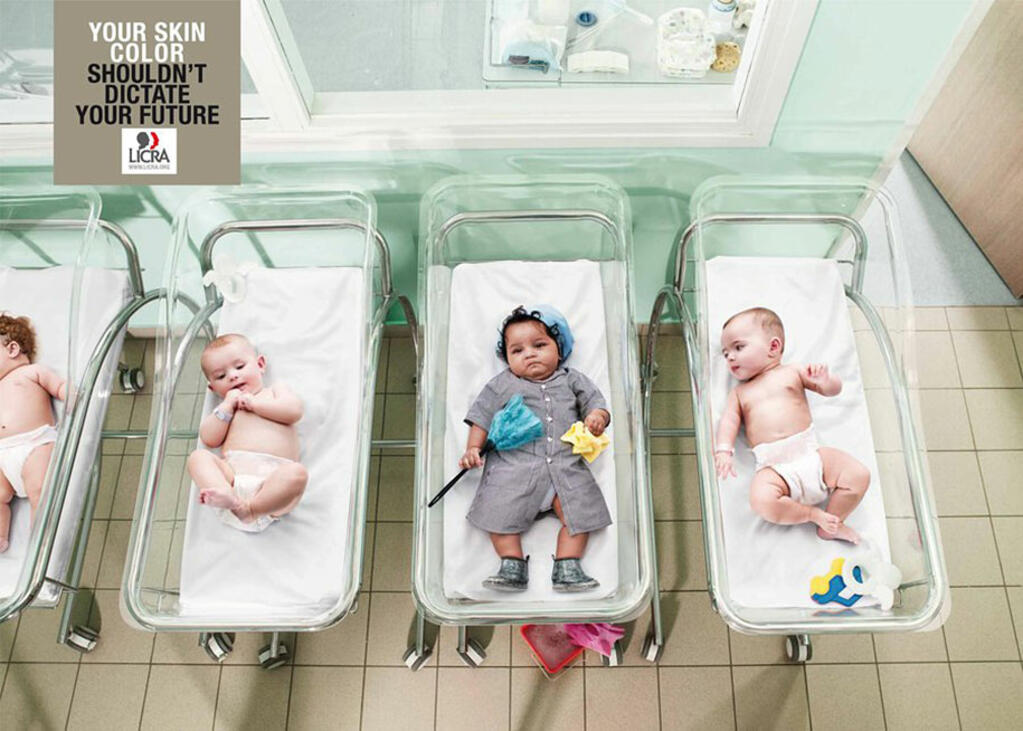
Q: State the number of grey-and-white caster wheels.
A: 9